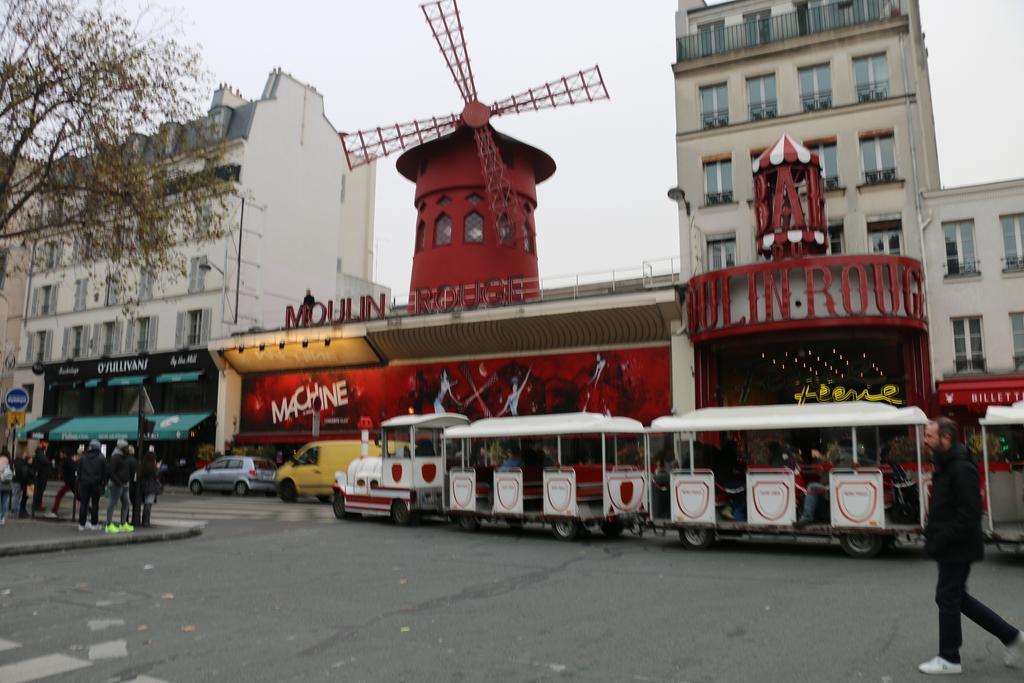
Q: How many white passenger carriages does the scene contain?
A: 3